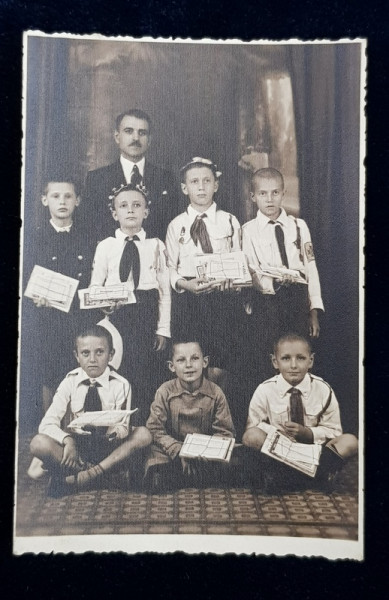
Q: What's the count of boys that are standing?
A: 4